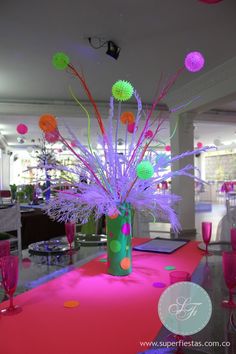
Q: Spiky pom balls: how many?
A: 6